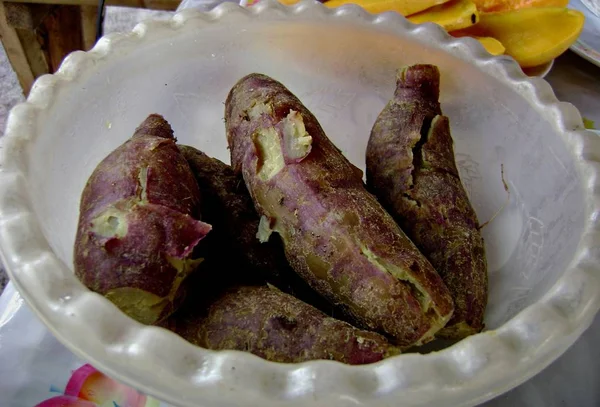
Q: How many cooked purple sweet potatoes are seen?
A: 5